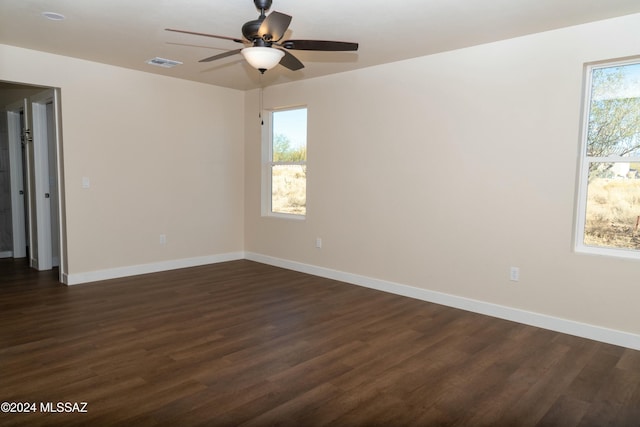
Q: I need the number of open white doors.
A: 2